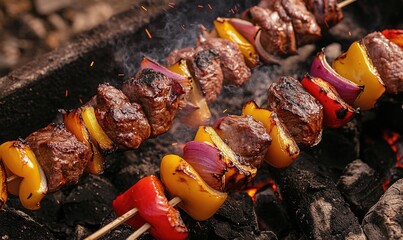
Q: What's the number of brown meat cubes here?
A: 11